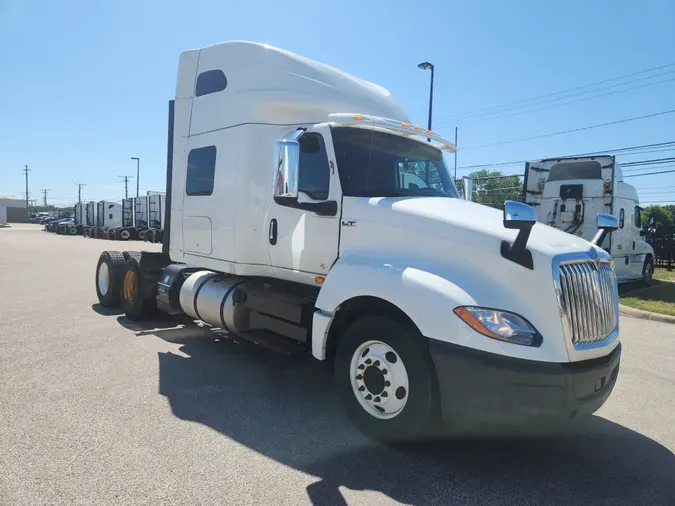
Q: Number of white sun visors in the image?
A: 1